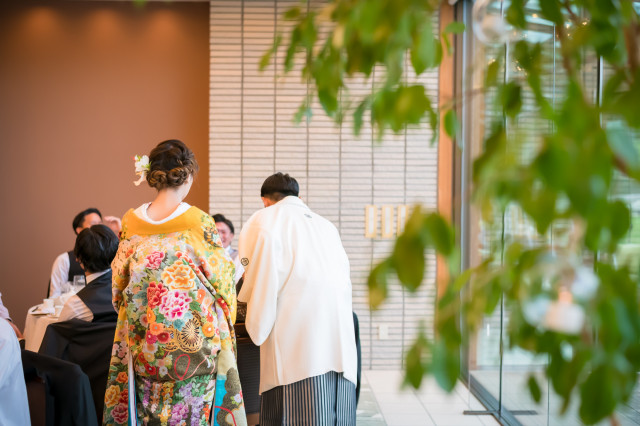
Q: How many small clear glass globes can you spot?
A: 2